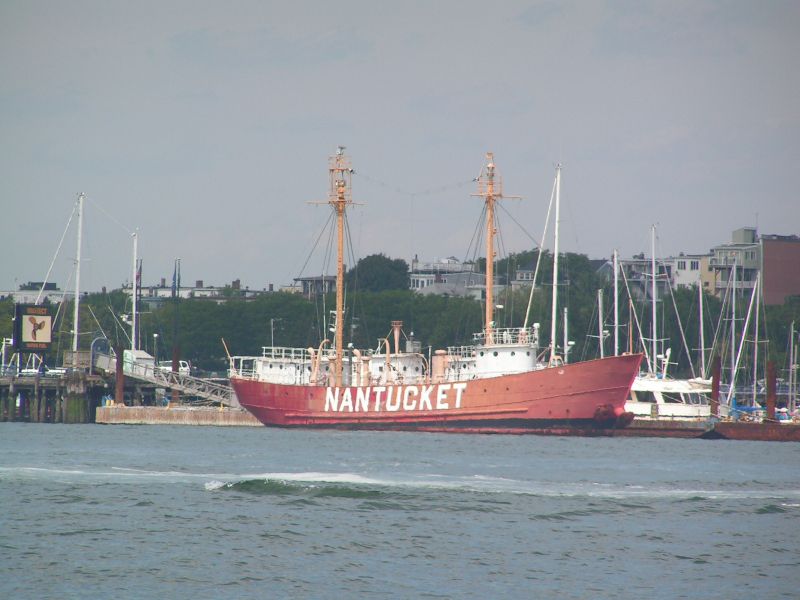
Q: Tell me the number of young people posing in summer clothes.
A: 0